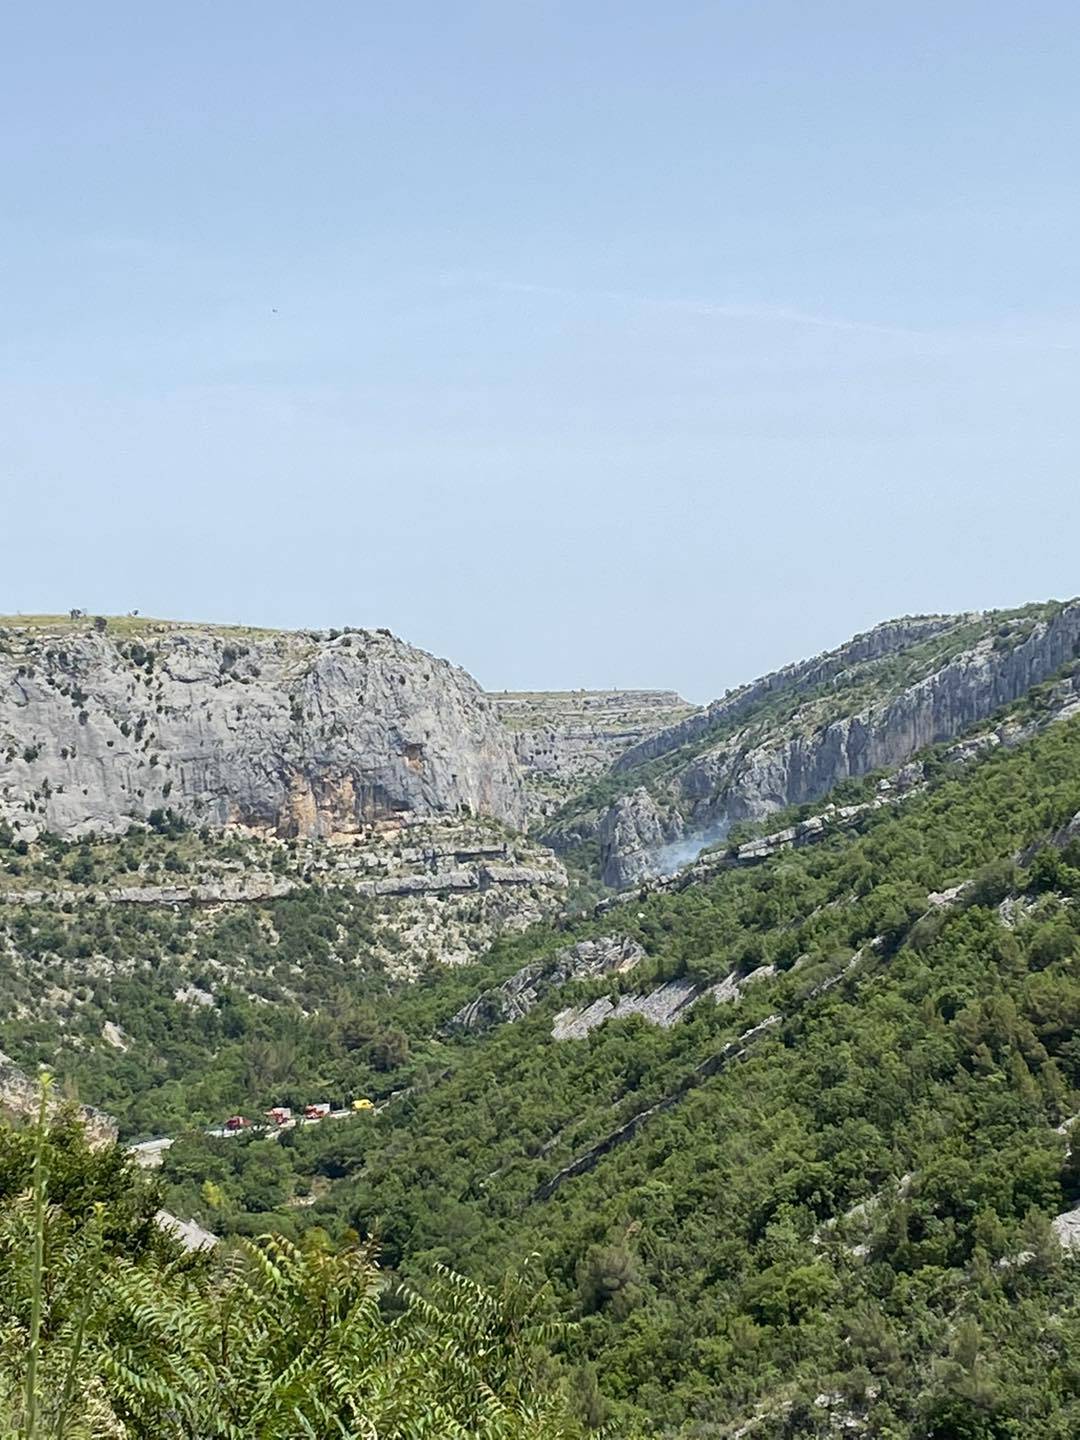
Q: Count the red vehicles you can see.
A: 3